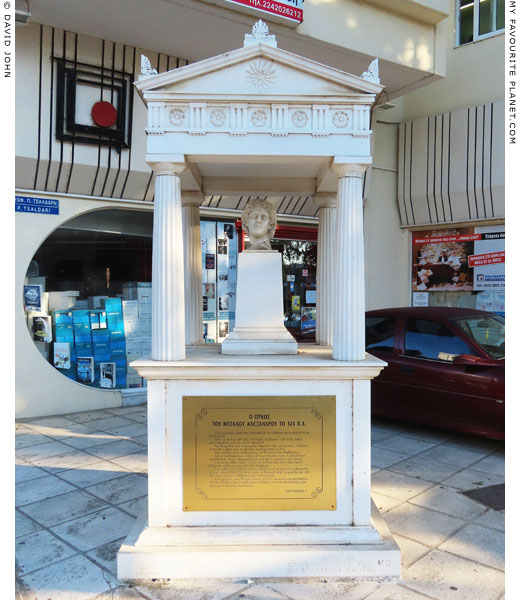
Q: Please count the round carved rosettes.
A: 5